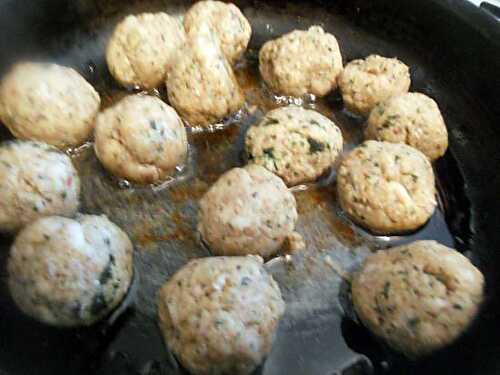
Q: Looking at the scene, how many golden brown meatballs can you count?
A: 15